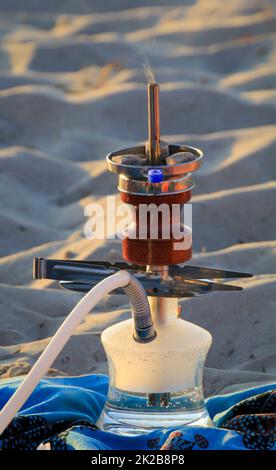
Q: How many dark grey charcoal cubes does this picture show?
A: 3